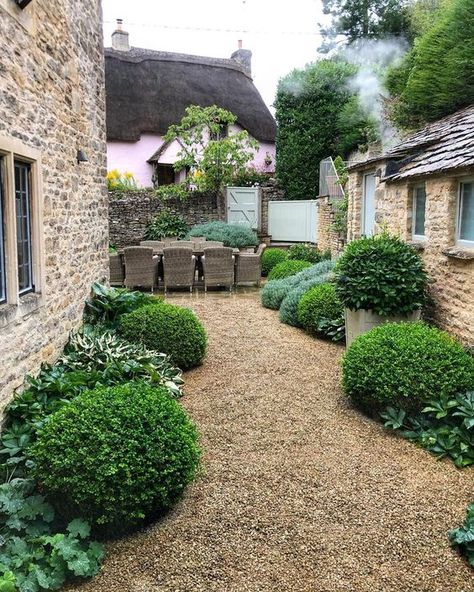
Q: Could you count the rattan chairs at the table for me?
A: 8